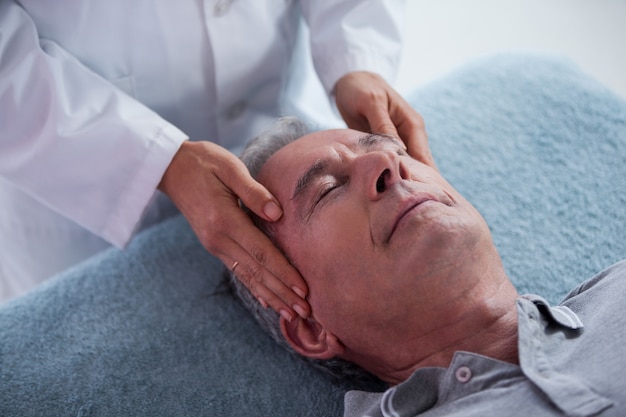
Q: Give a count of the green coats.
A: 0